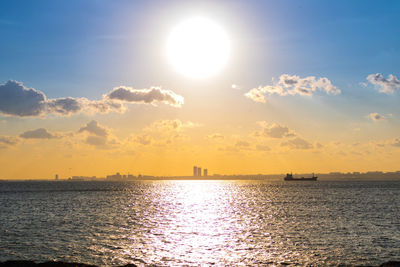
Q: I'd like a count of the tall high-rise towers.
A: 3